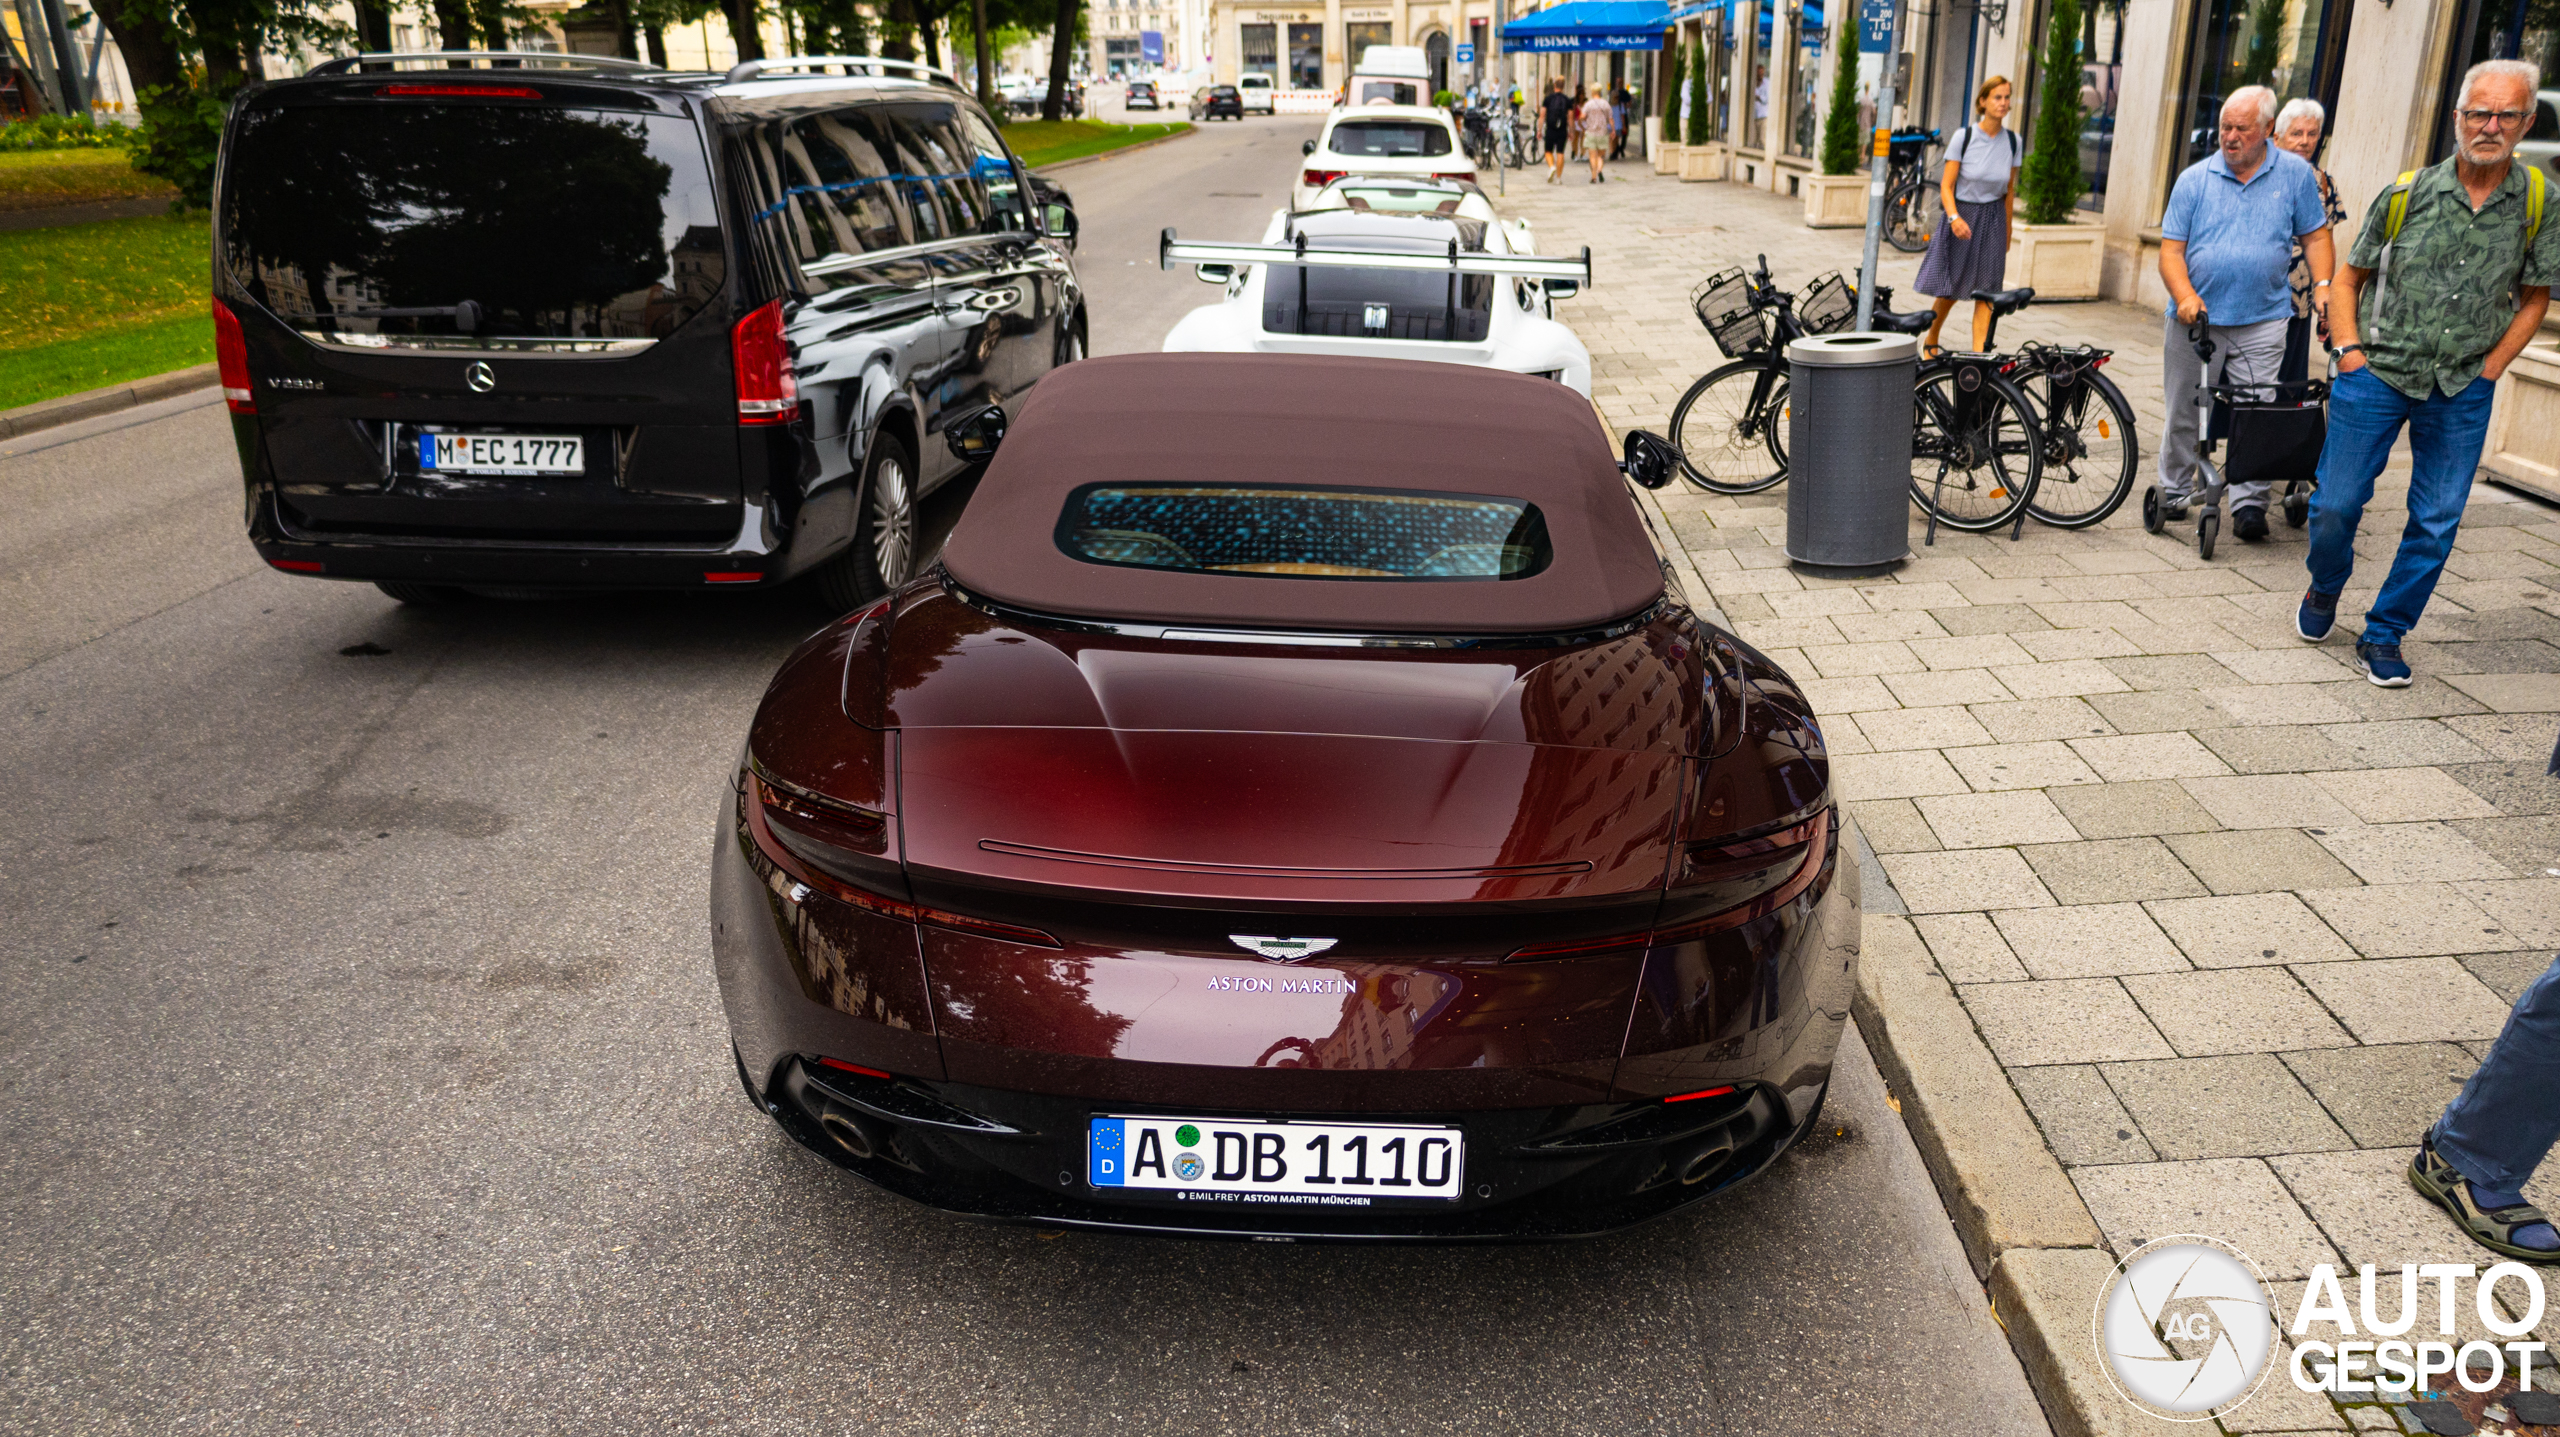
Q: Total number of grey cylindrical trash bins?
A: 1